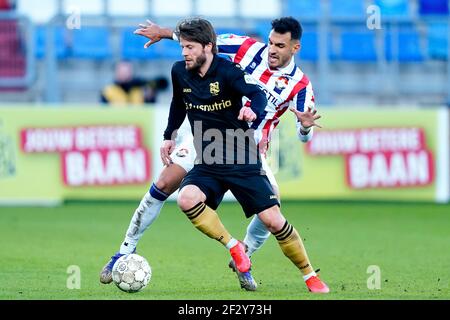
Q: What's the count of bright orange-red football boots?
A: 2